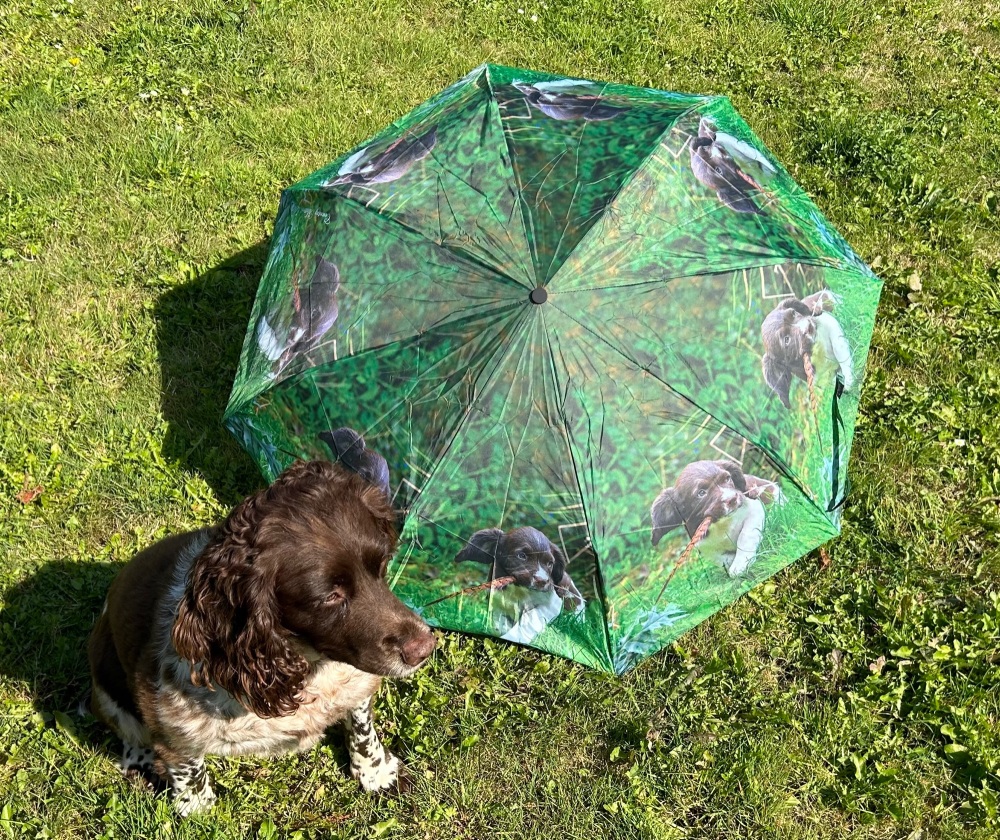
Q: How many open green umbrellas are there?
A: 1